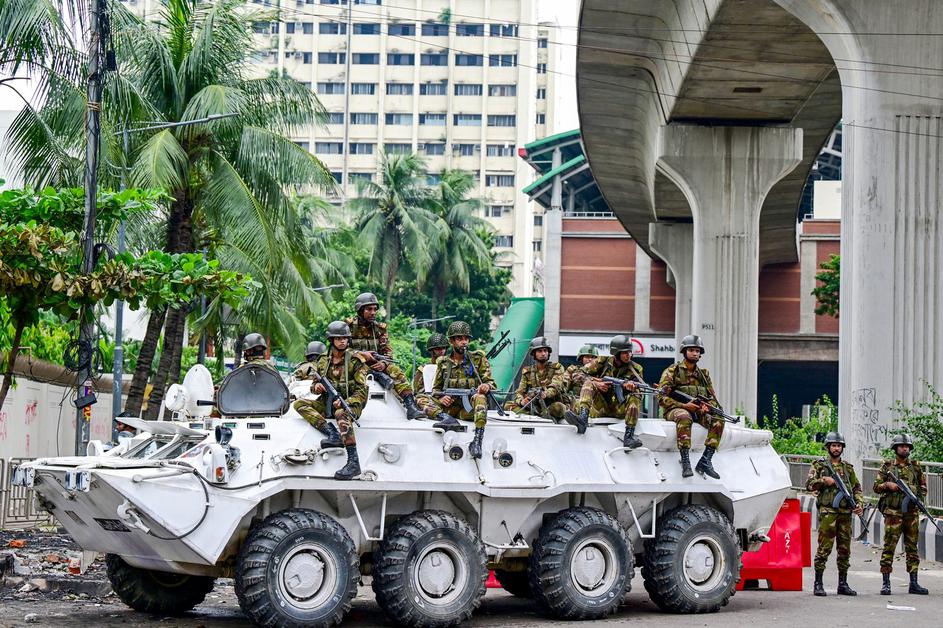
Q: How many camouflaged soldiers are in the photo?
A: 12